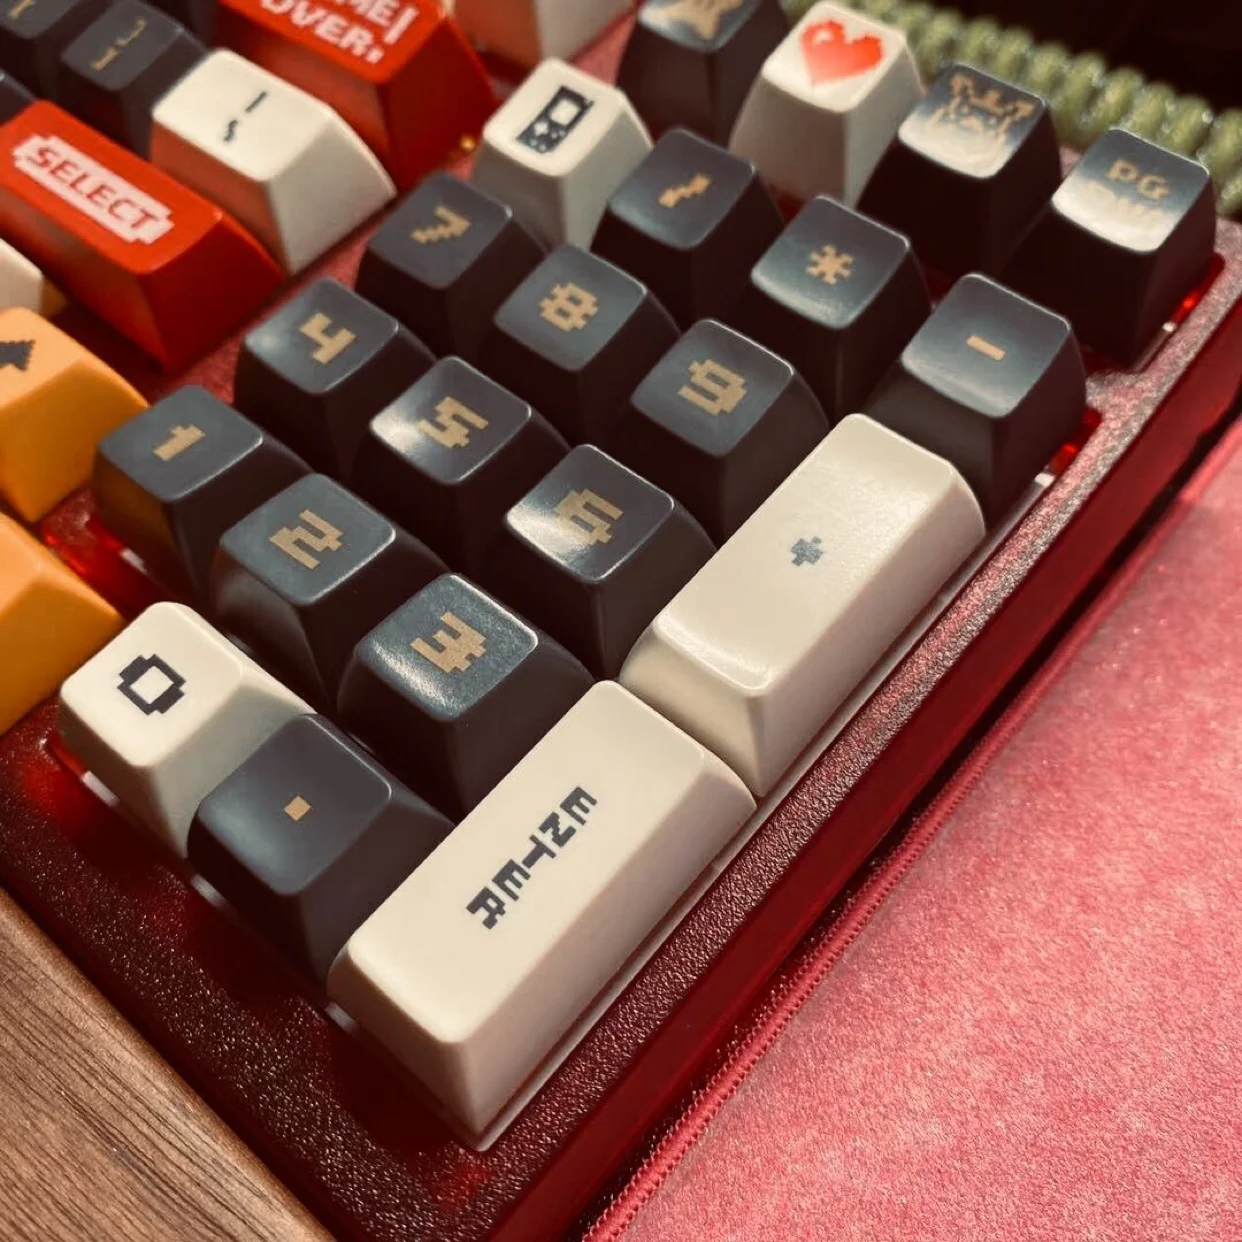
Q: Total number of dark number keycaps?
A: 9